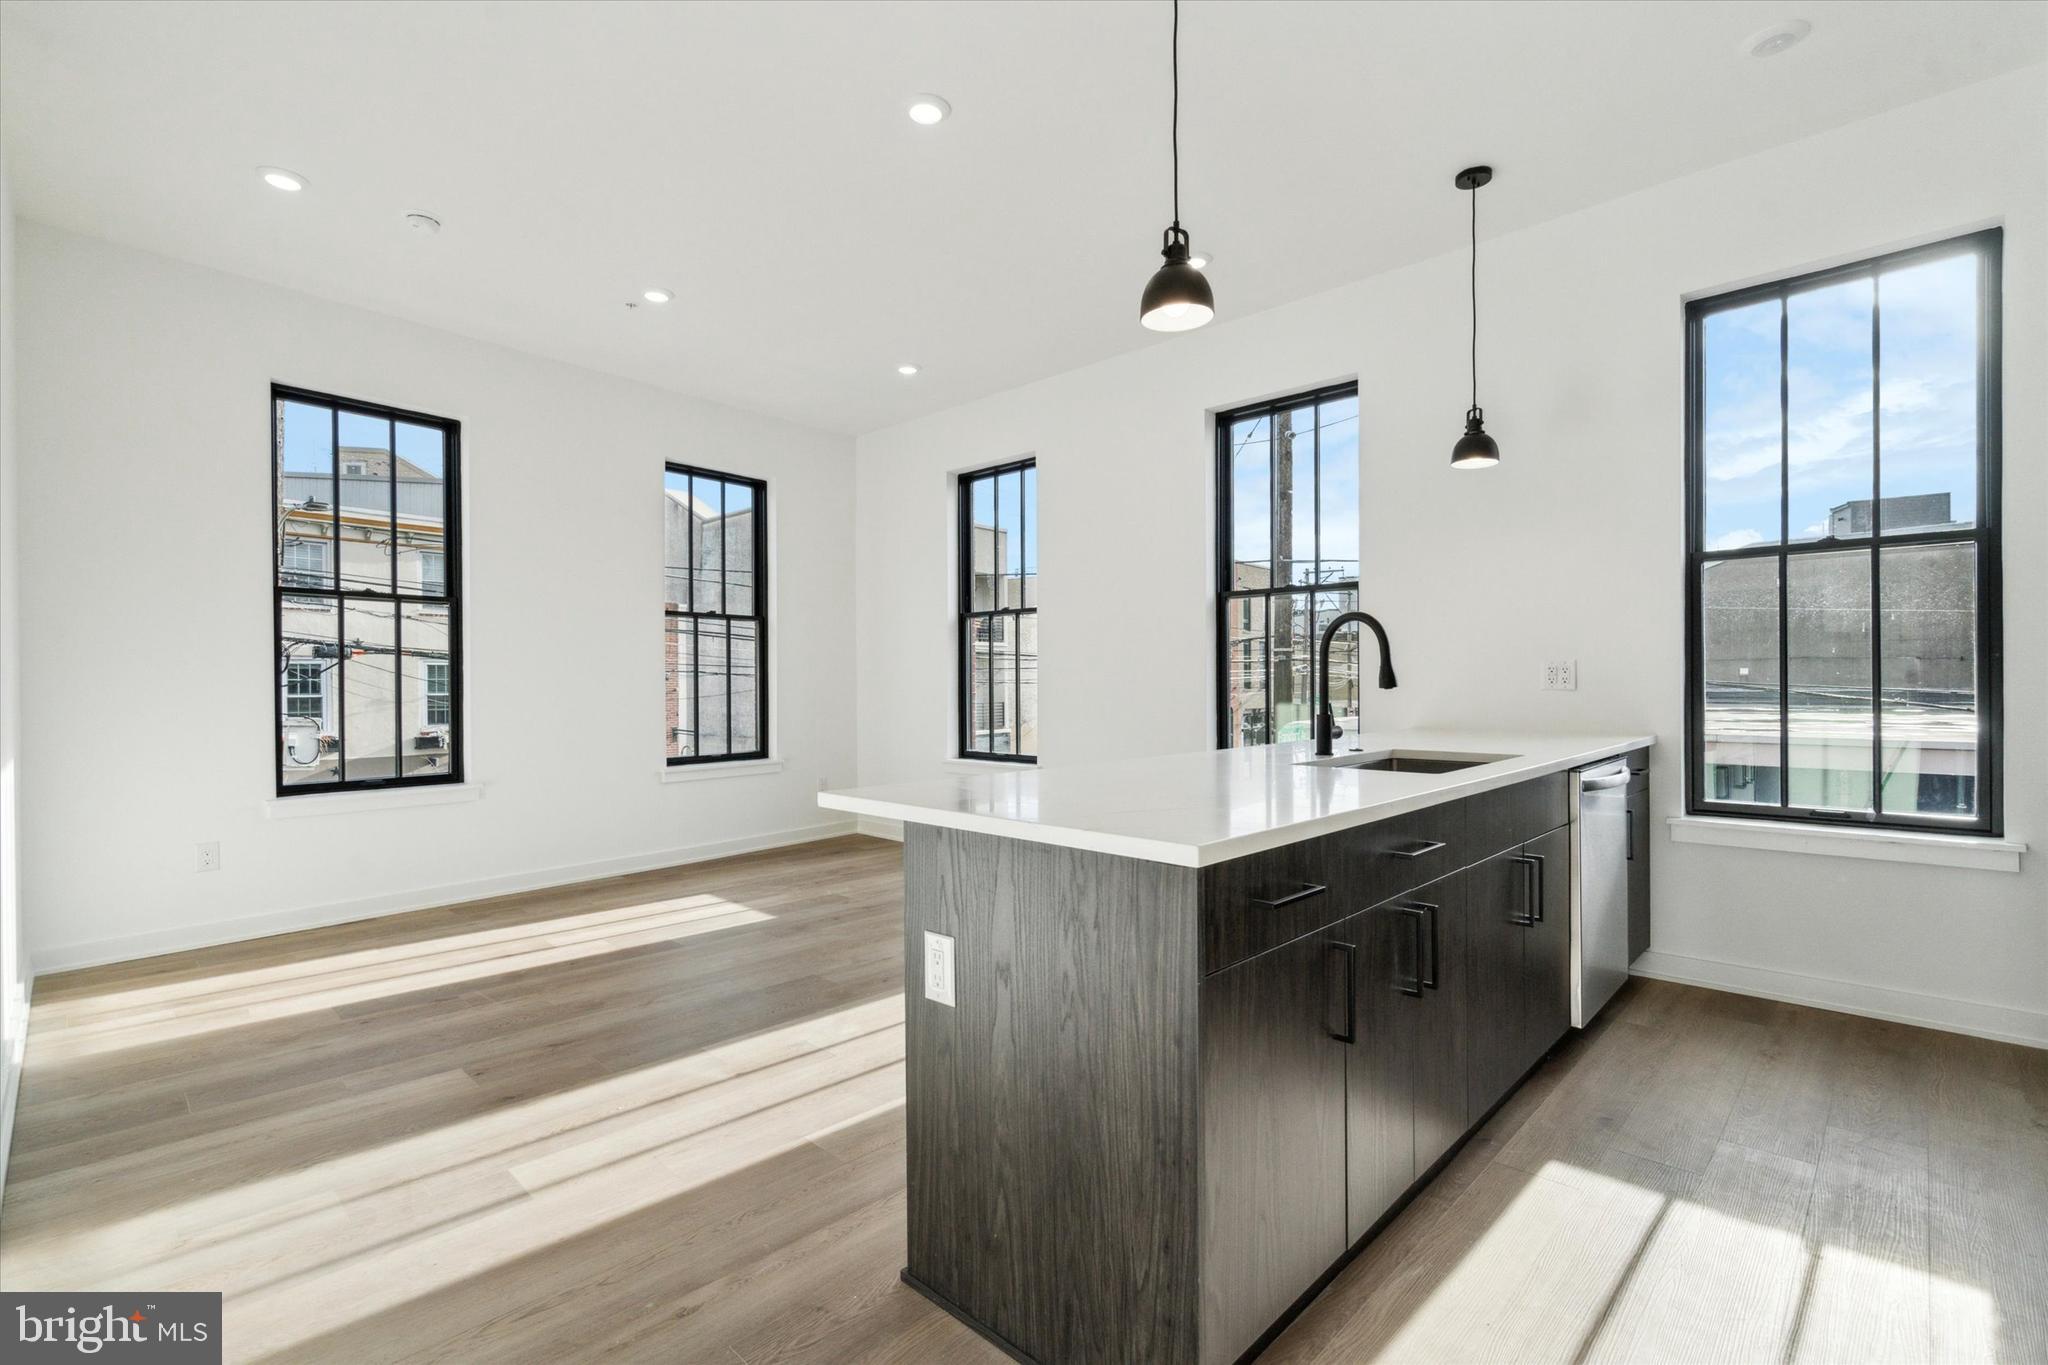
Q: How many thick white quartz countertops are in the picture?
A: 1